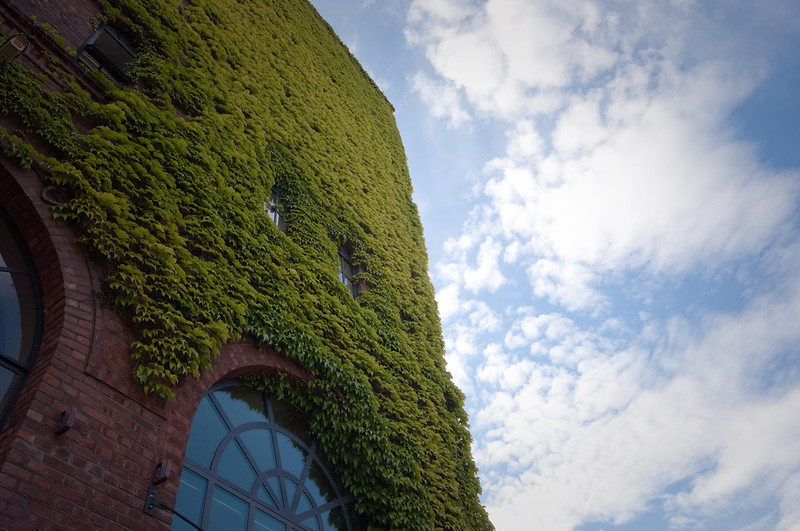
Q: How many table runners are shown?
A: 0